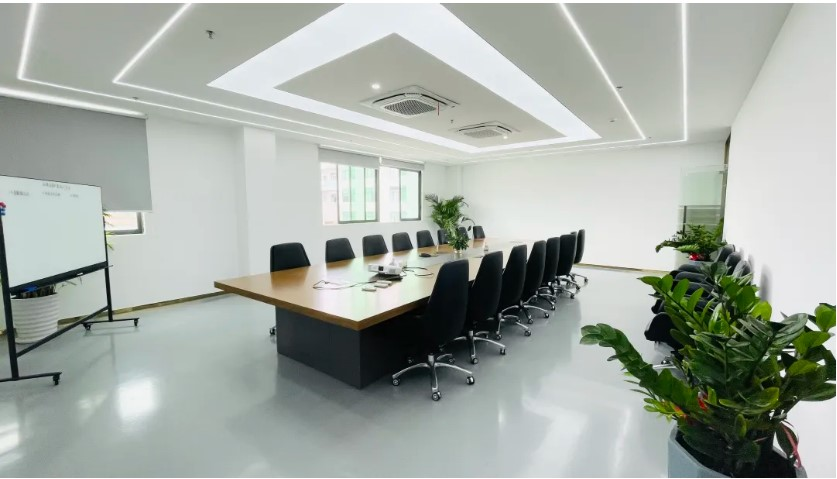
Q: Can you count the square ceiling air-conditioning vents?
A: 2